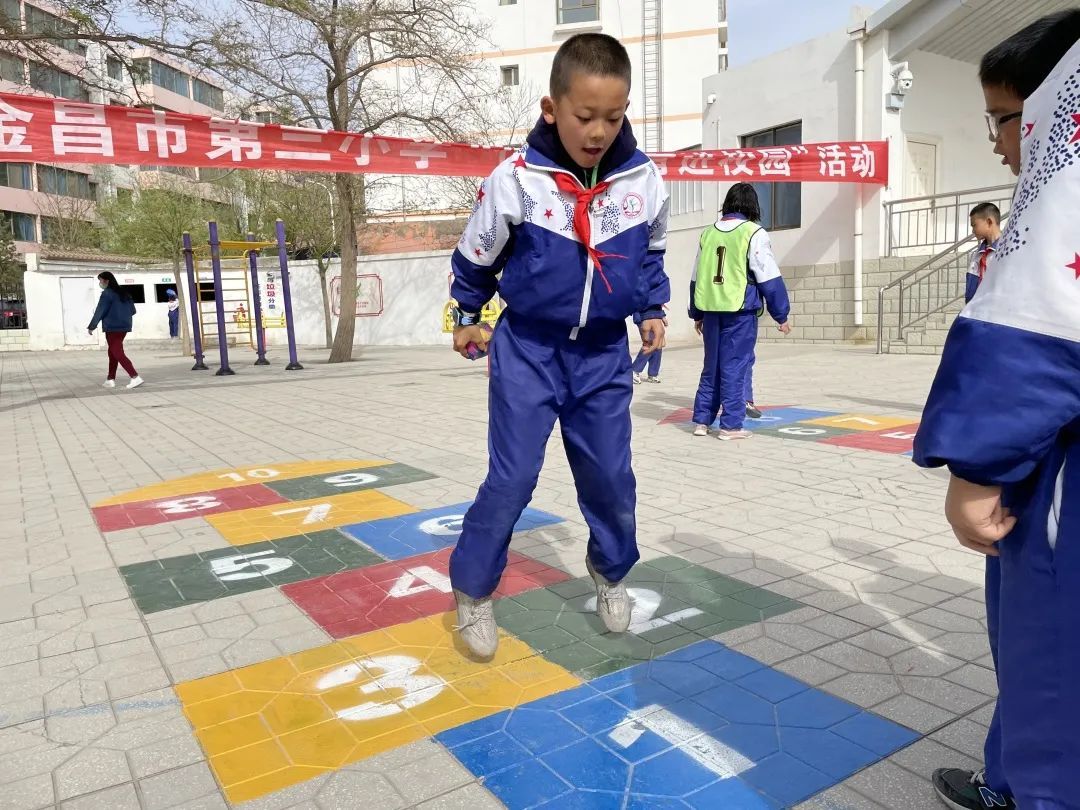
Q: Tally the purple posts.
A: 4